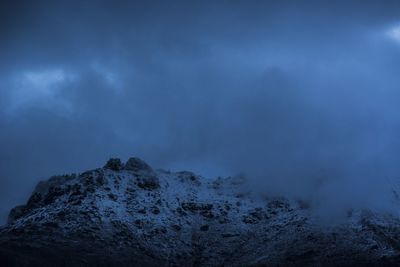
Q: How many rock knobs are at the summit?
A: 2